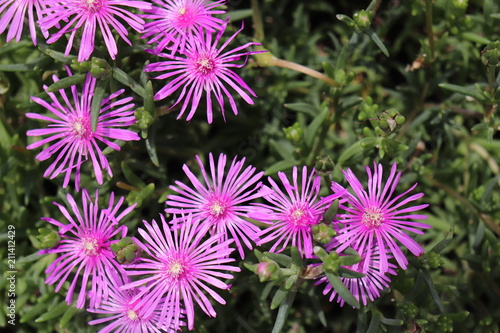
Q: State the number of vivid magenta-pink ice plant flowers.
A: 12